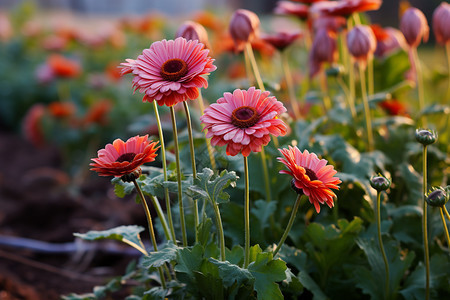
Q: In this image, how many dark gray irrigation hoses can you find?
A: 1